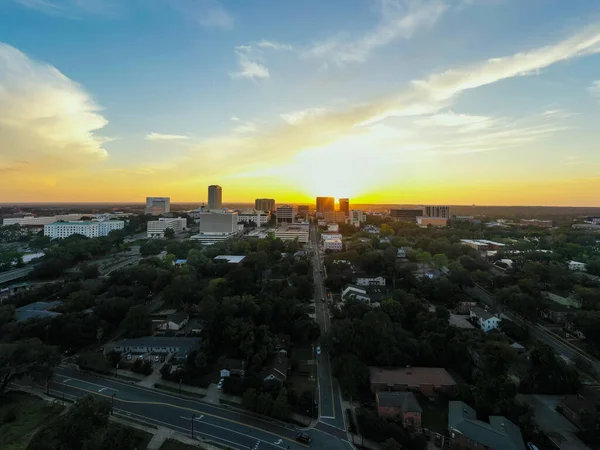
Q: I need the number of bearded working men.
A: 0